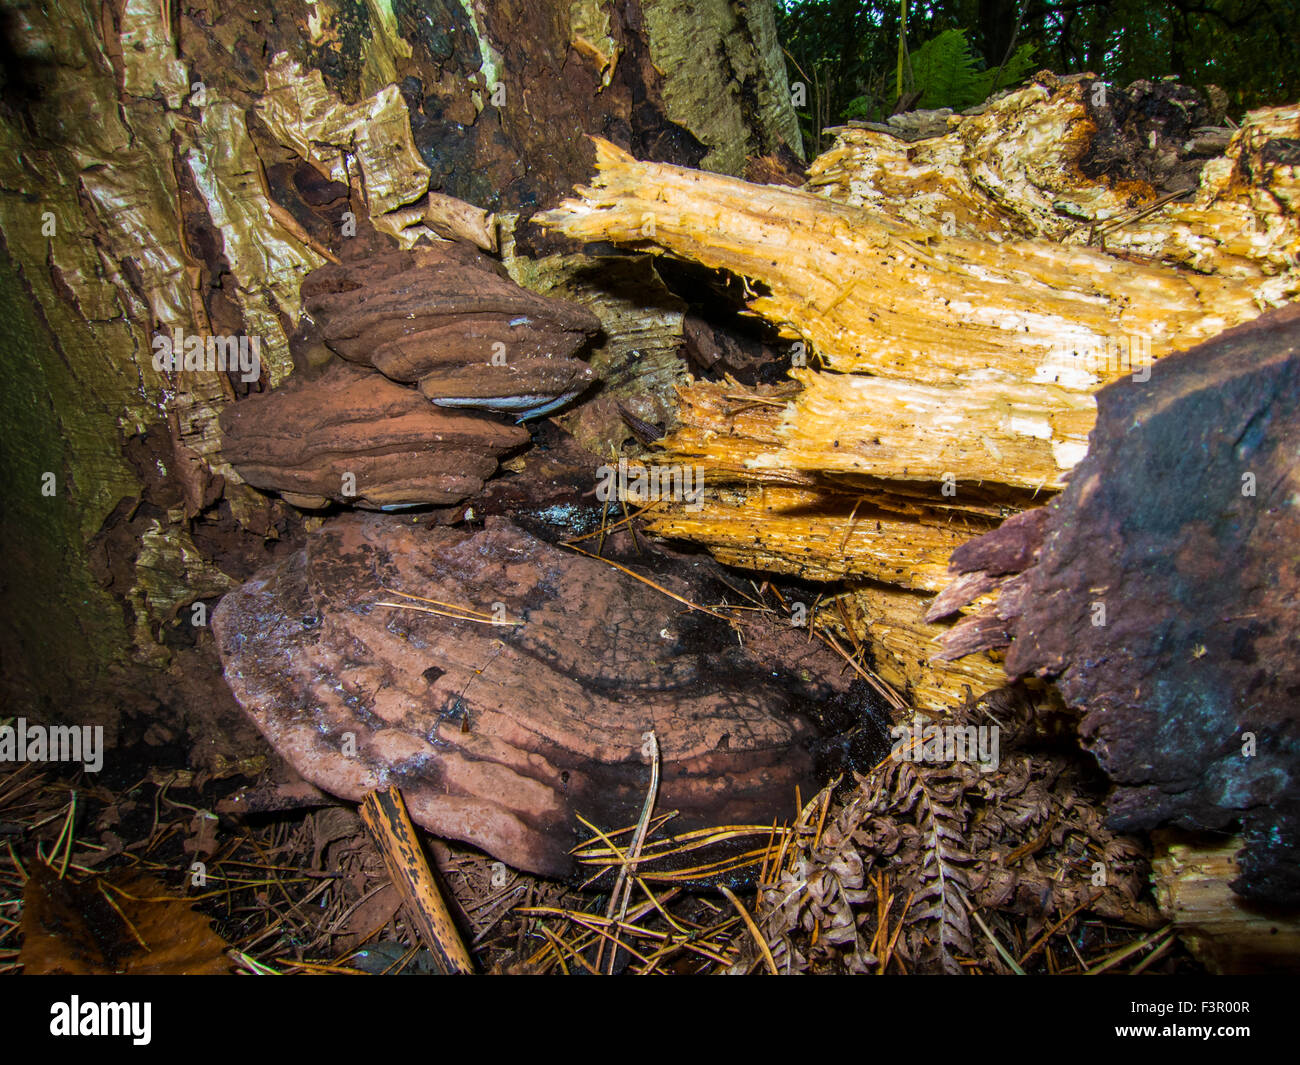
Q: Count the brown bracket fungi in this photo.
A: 3